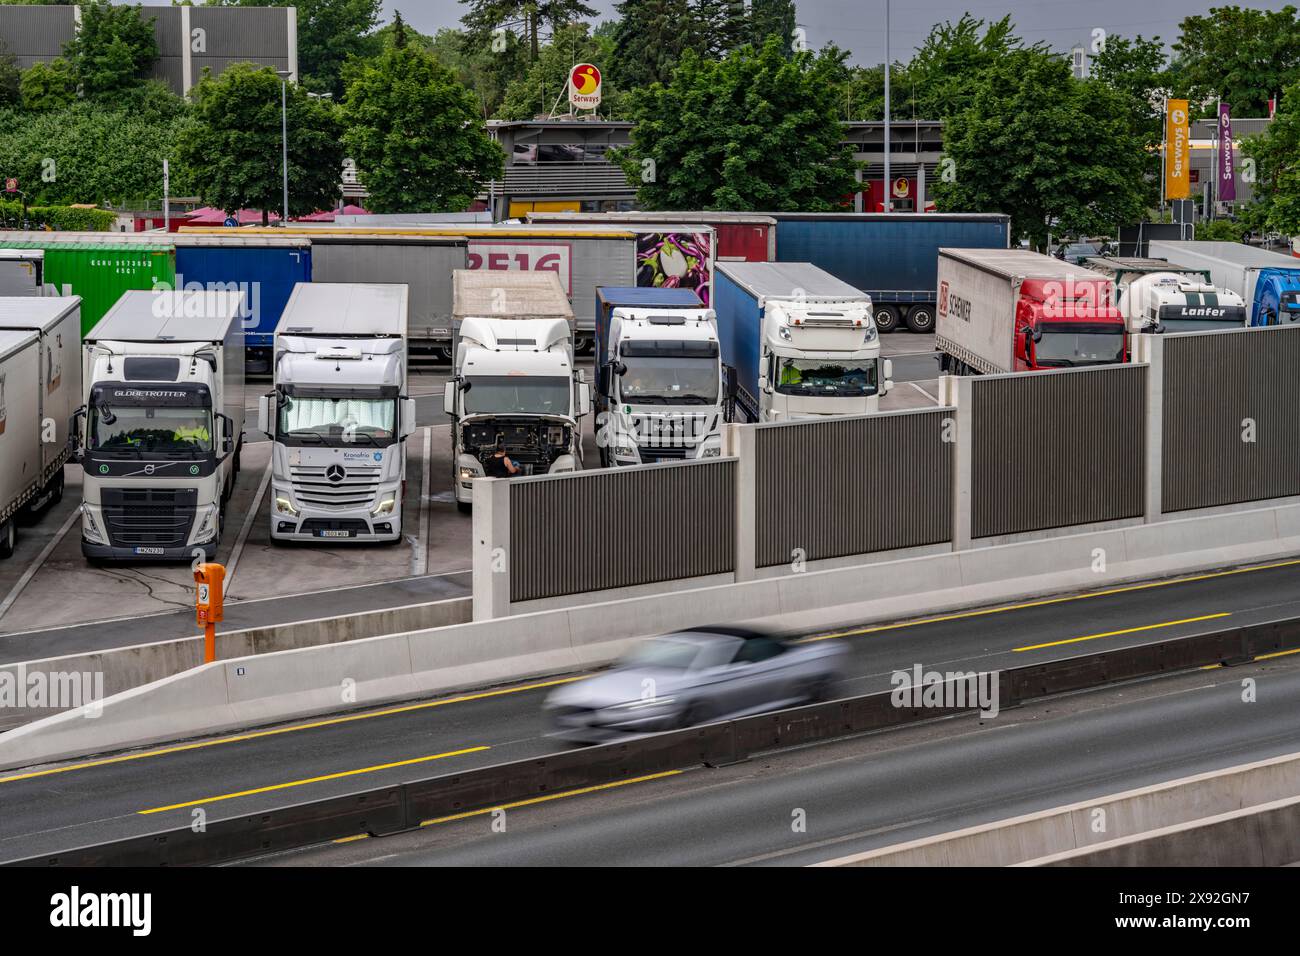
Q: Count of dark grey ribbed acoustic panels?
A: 4